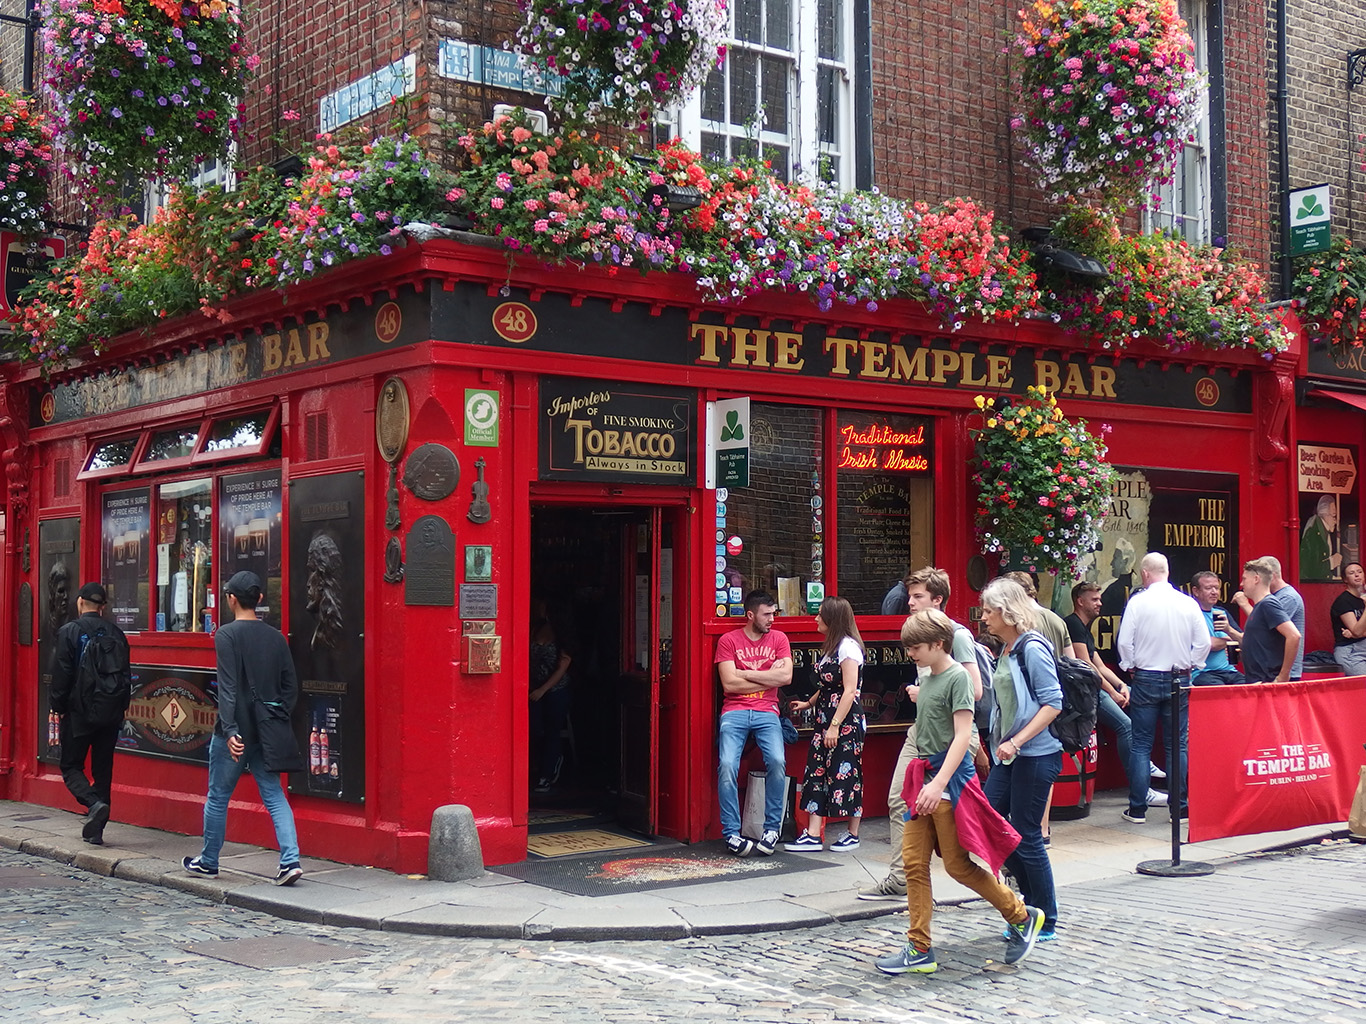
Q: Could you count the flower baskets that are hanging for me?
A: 5